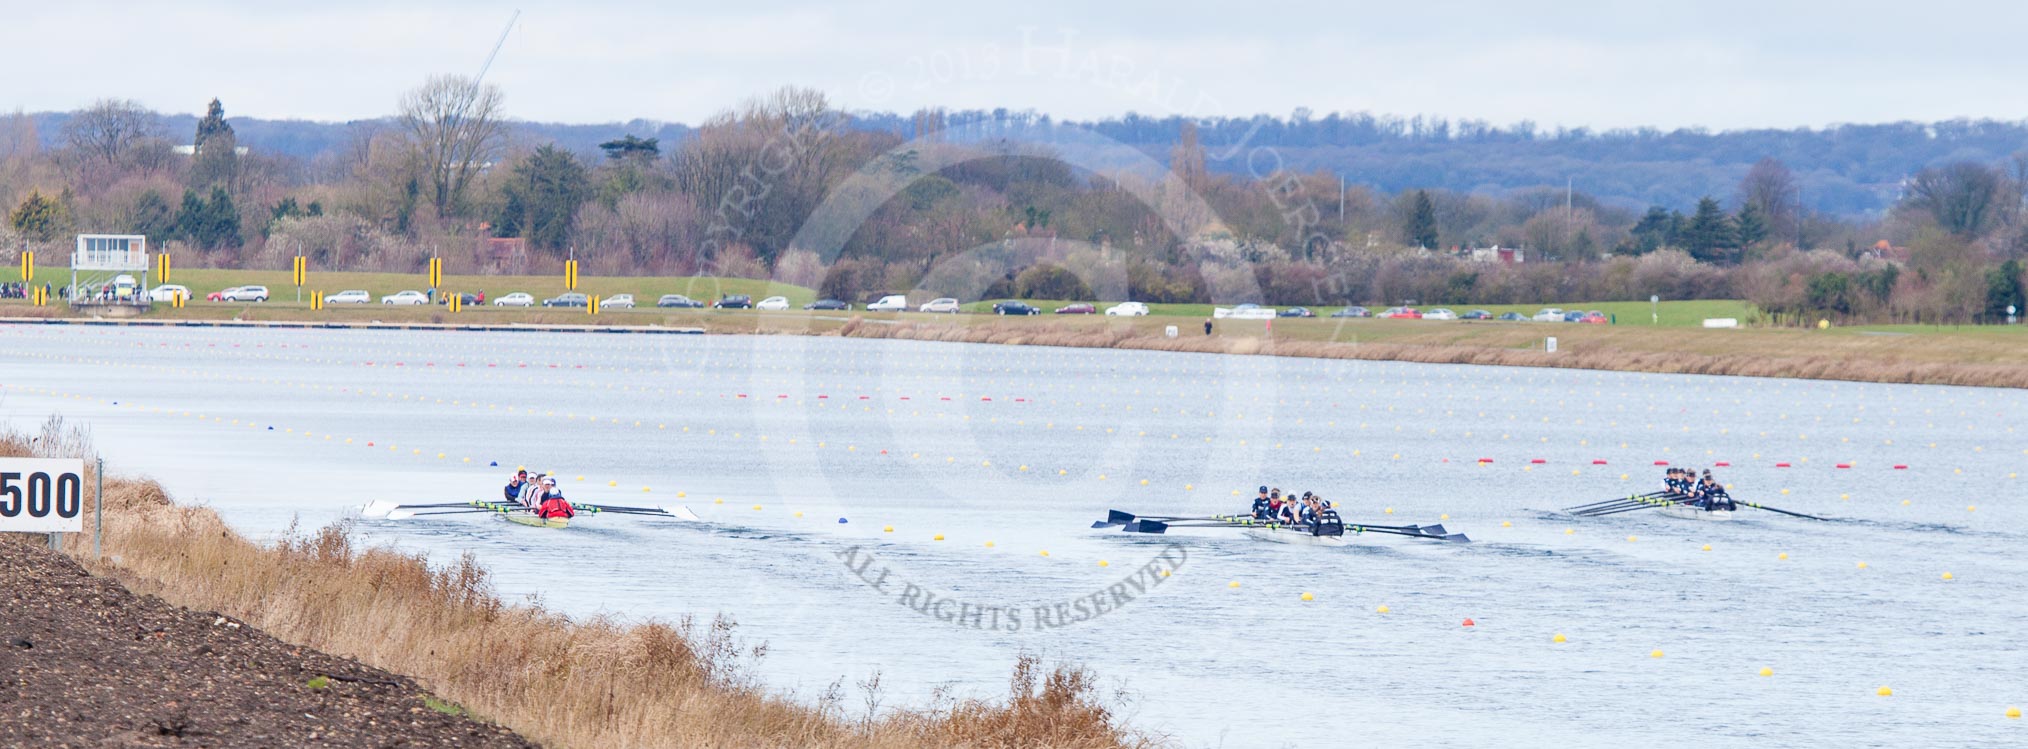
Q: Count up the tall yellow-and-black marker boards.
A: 5